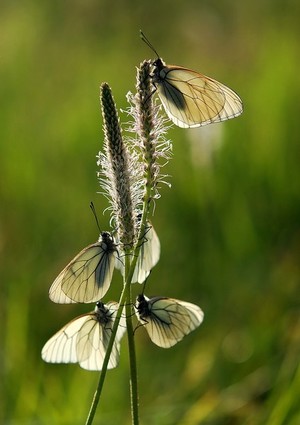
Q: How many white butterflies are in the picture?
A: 5